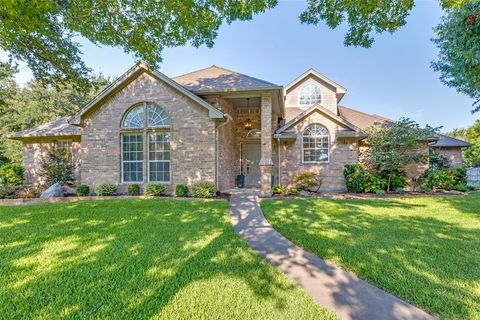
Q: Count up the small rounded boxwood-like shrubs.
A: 6